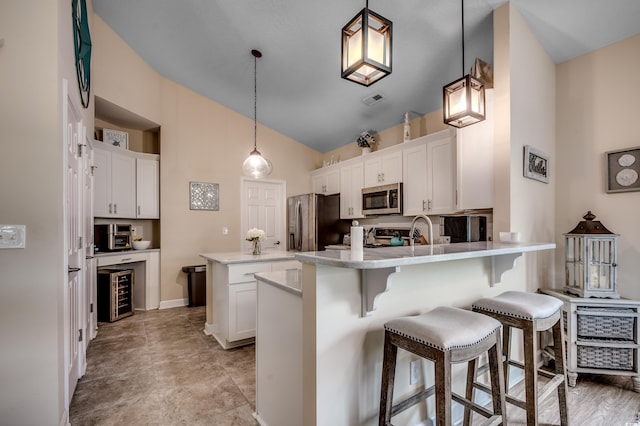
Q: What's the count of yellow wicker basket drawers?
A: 0